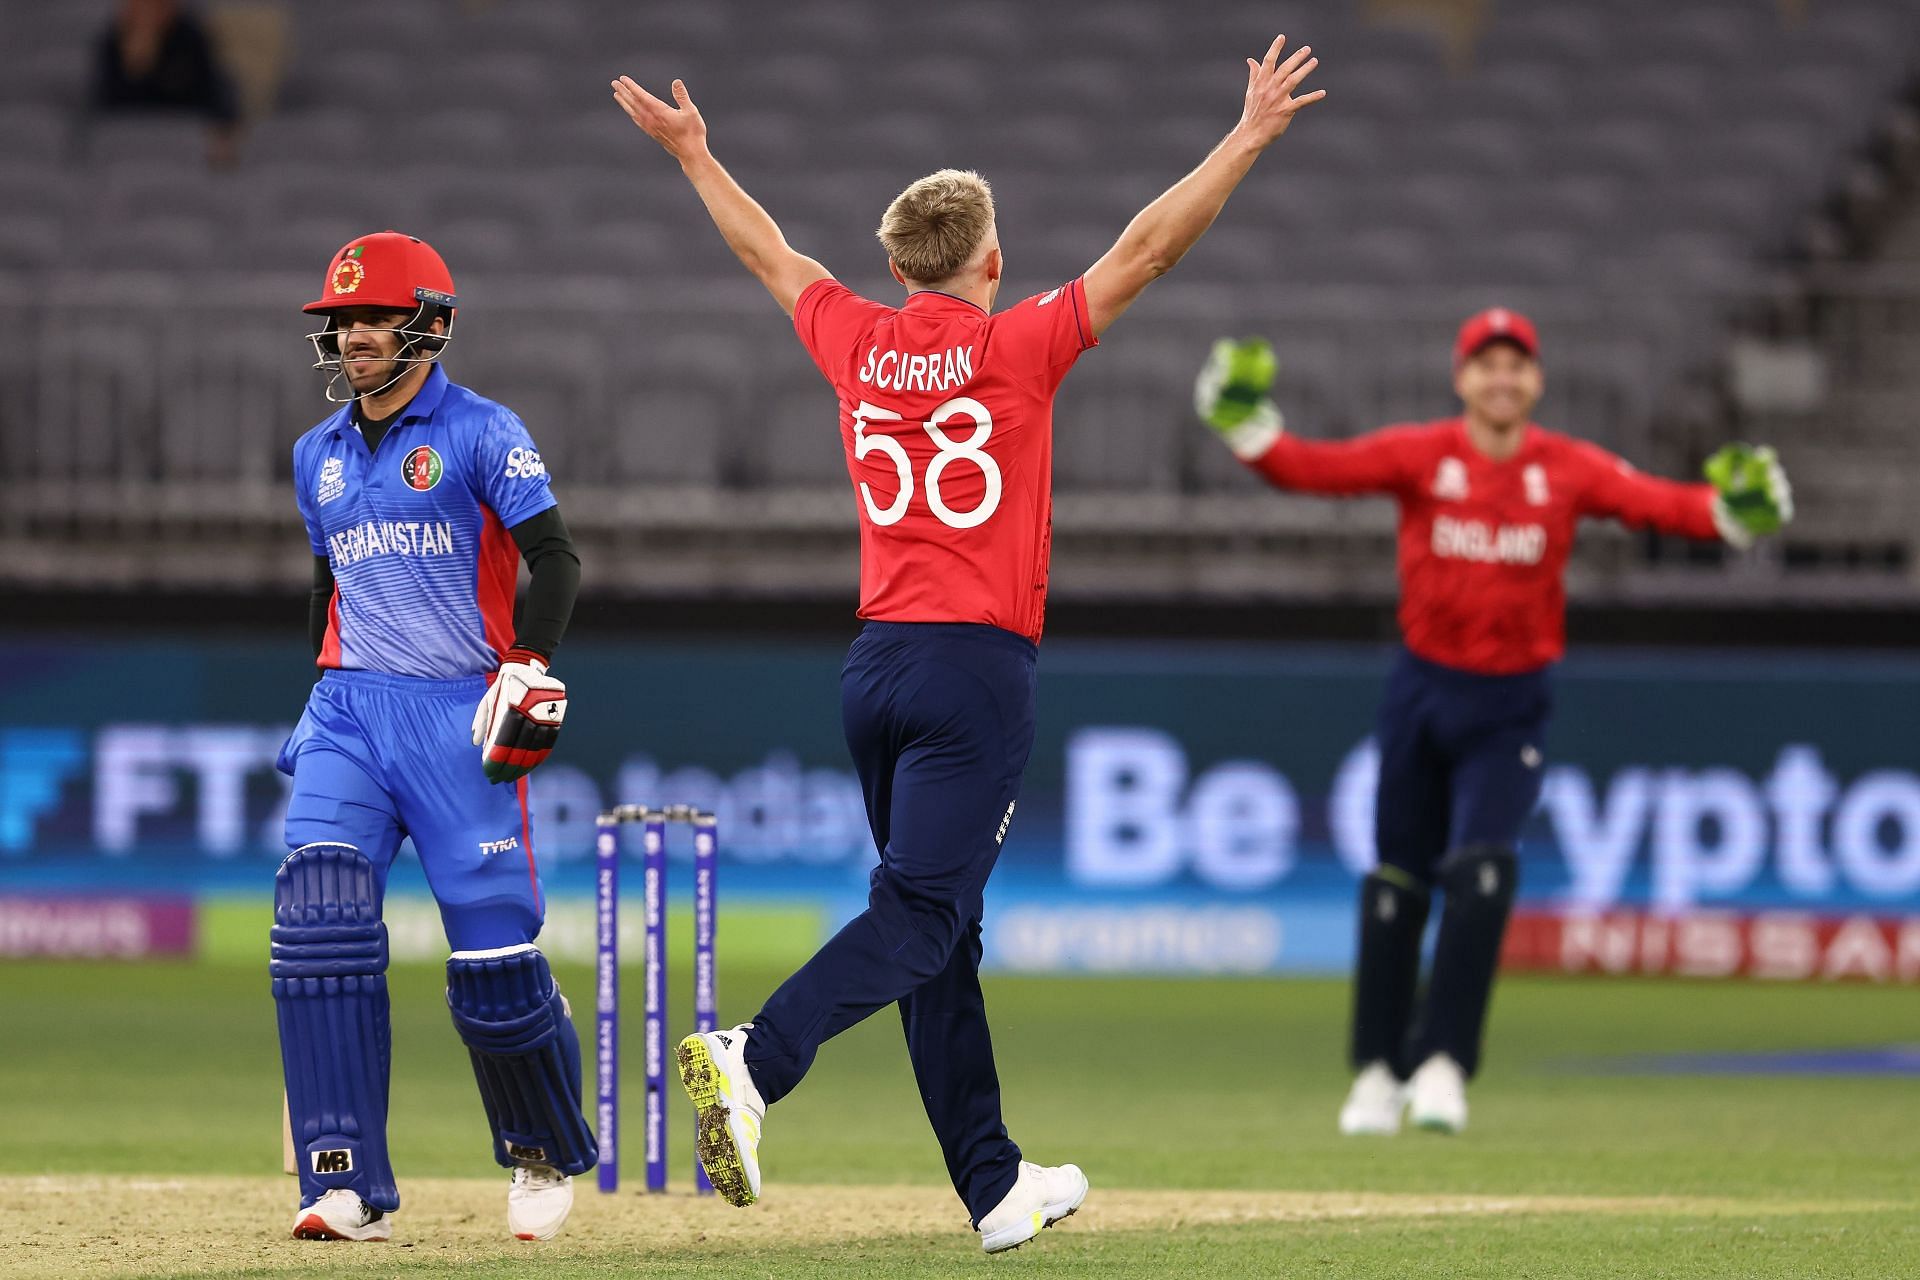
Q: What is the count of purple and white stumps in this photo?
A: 3